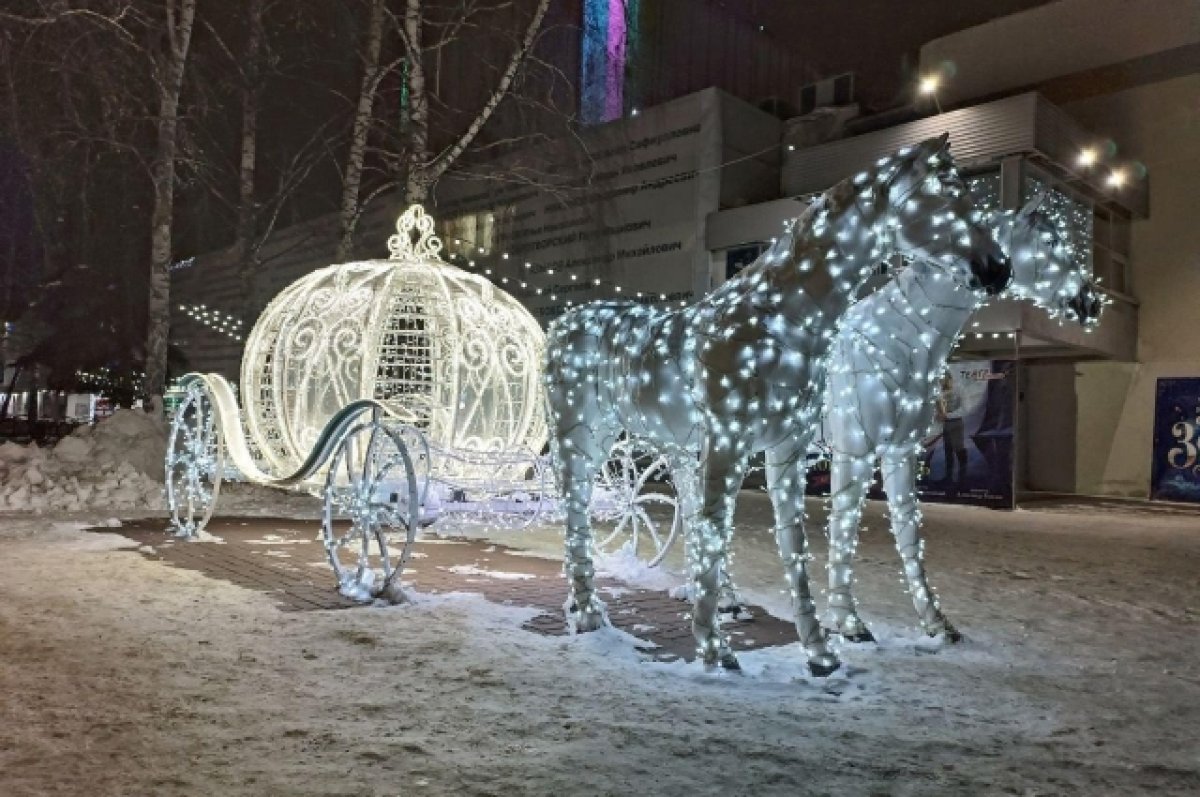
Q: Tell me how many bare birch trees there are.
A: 4